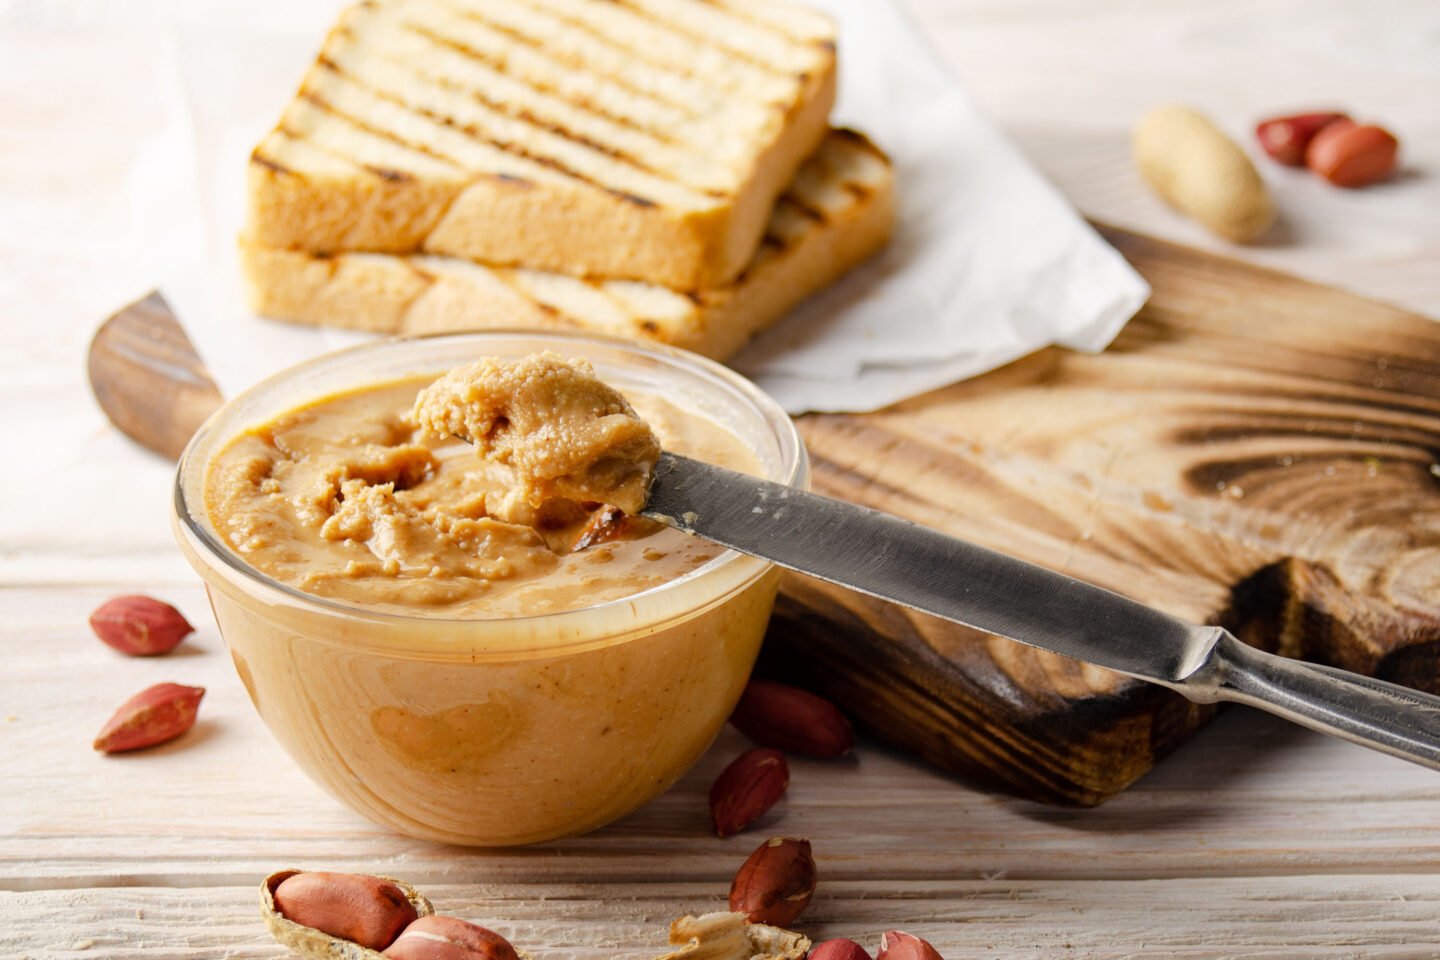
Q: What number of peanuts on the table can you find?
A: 12